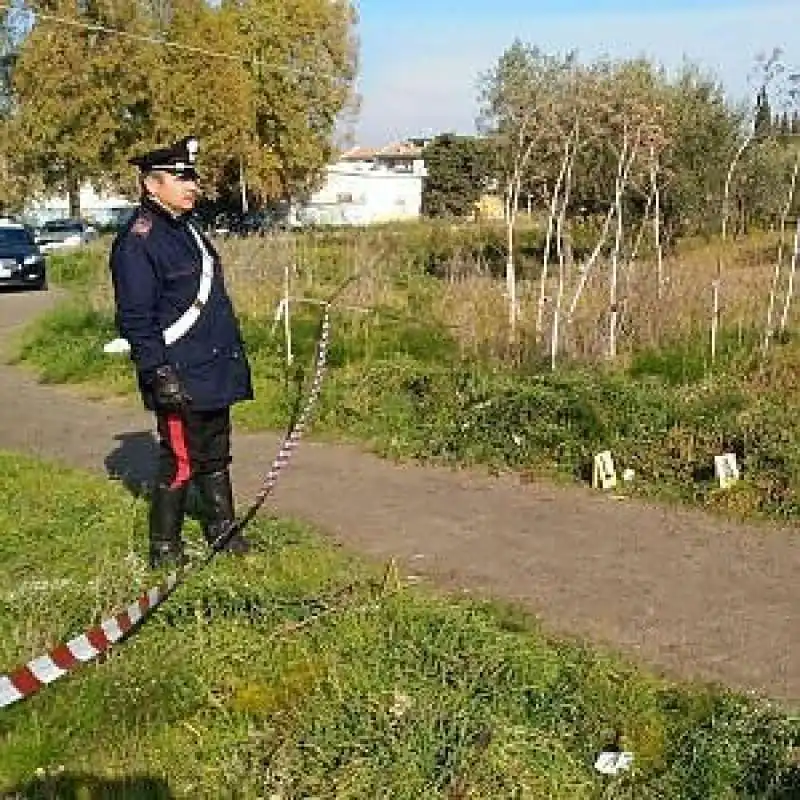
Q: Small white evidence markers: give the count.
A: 3